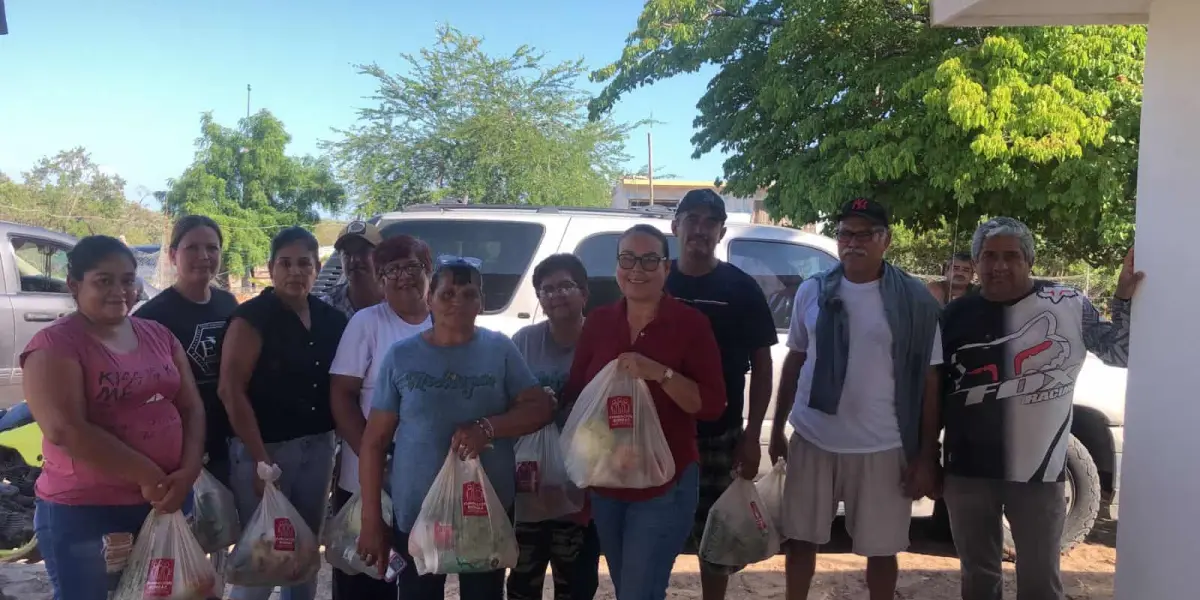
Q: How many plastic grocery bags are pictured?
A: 9